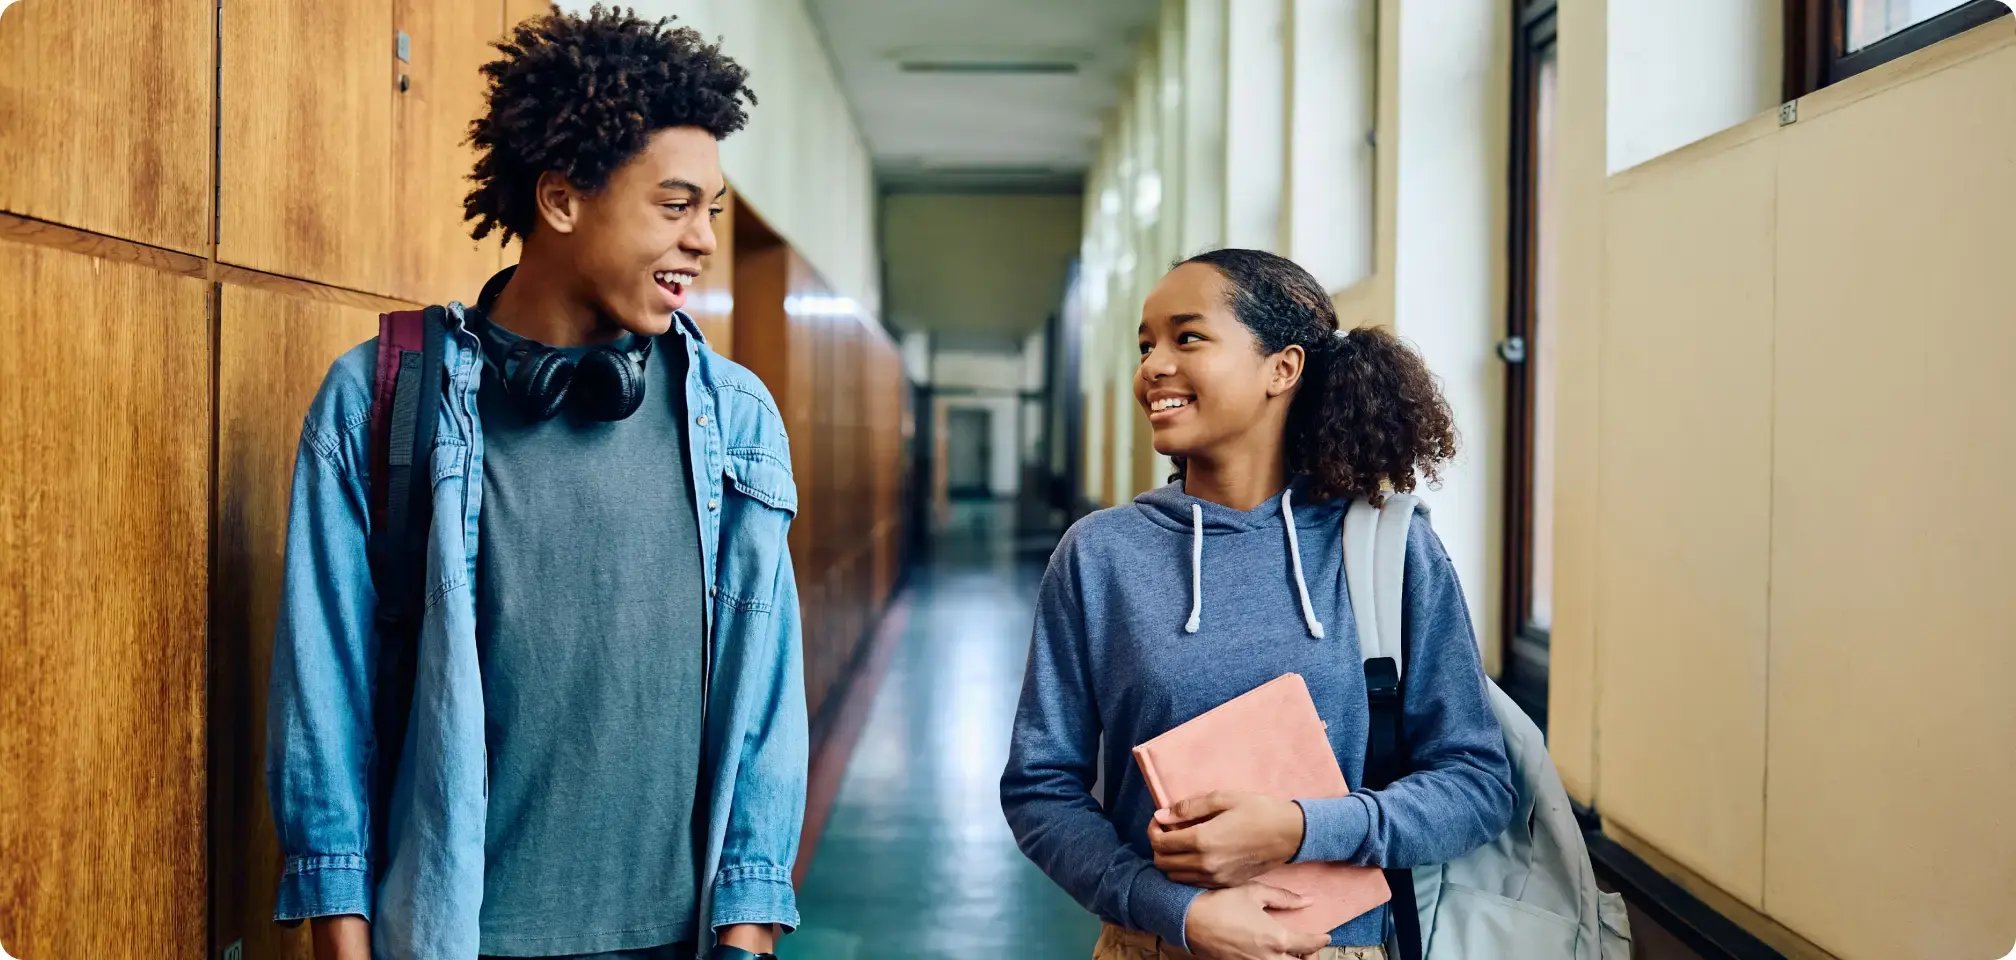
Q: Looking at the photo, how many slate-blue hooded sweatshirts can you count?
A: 1